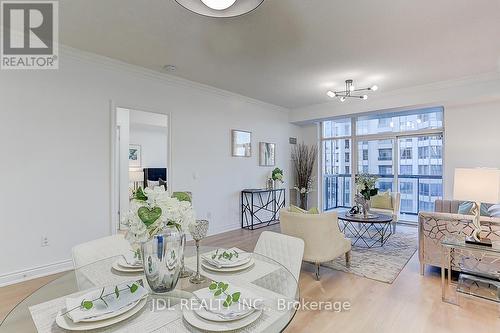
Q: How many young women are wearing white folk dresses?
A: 0